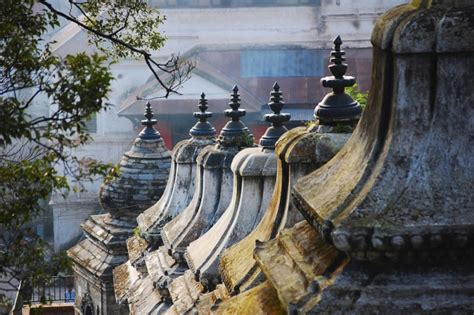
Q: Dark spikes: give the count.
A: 5